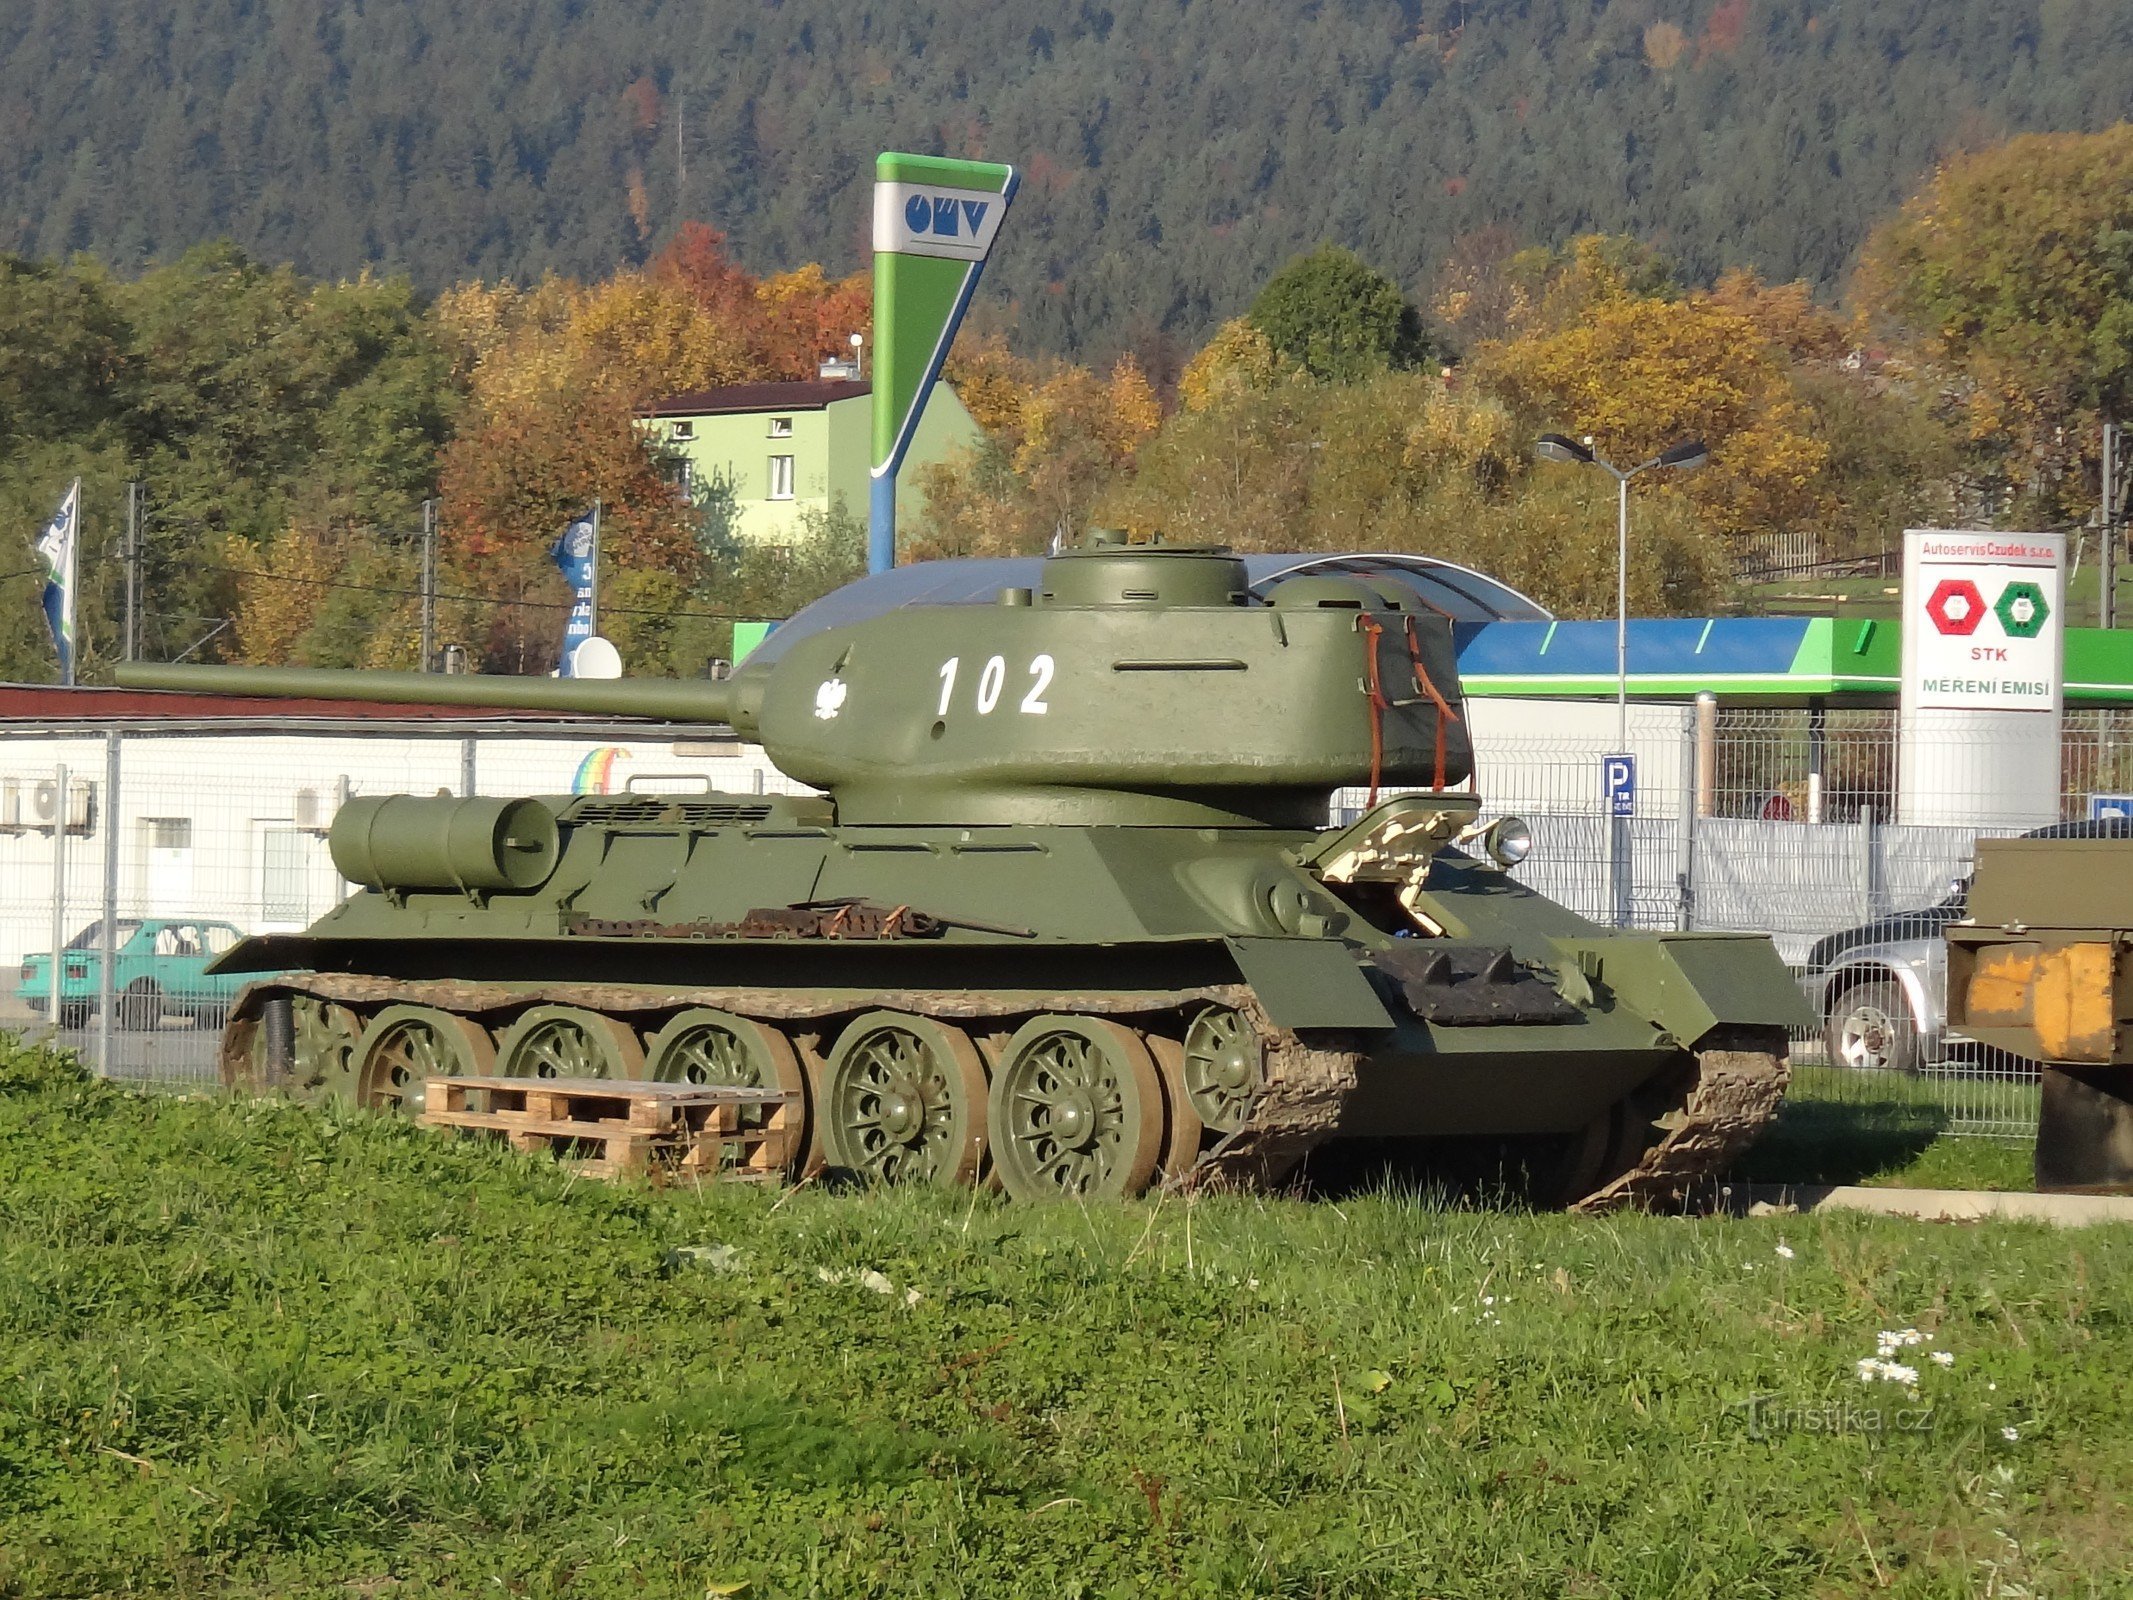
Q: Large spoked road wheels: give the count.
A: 5